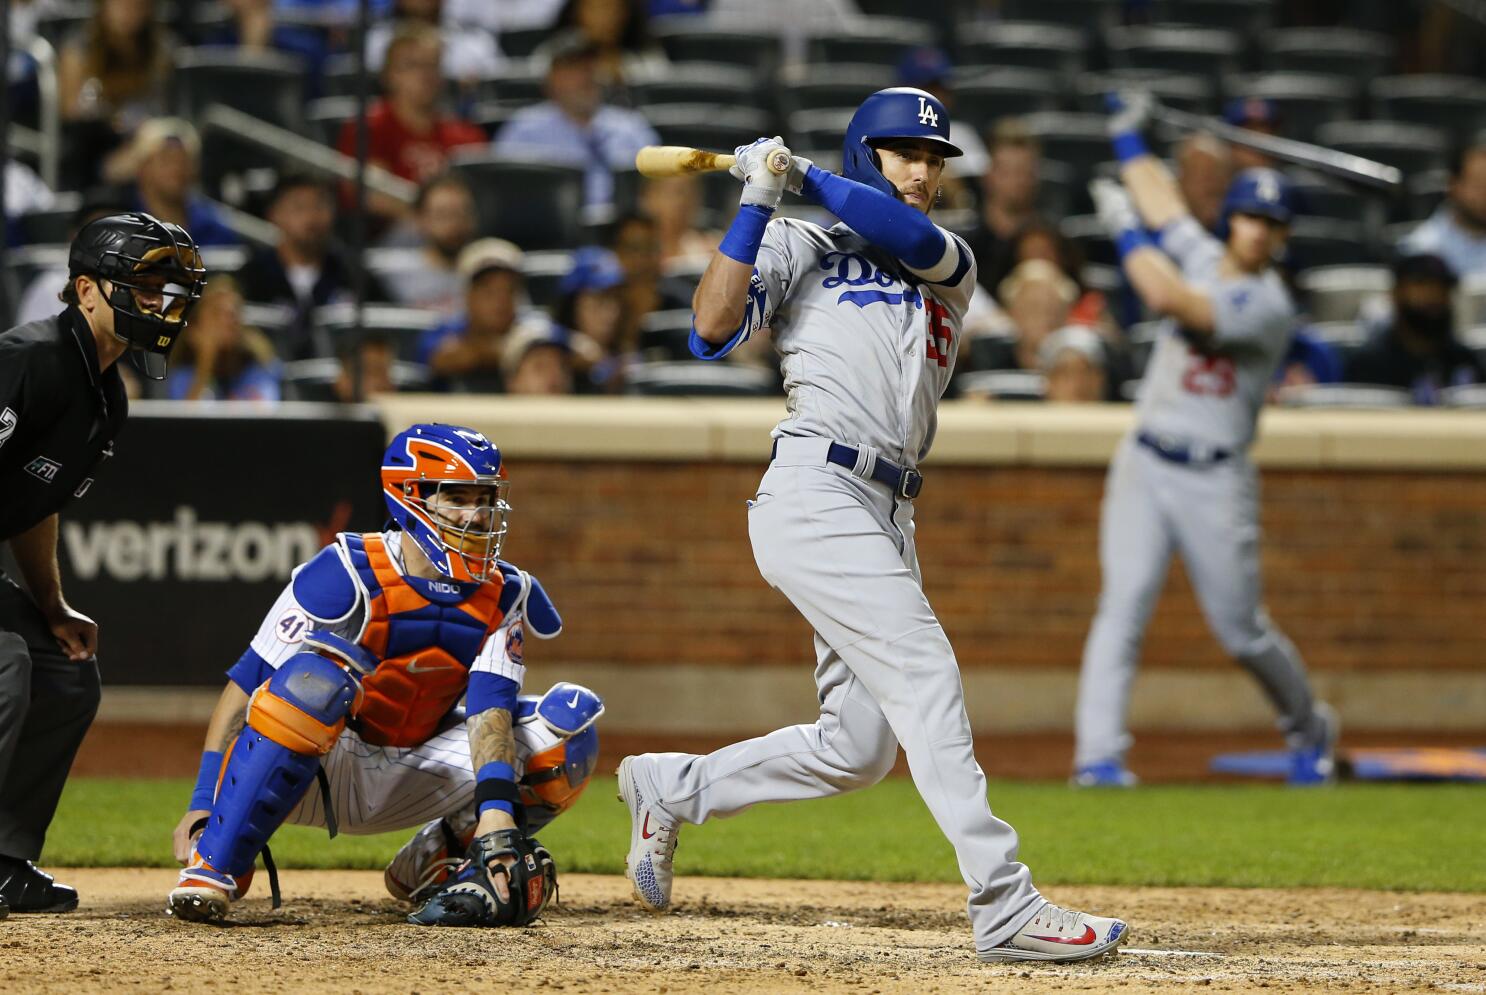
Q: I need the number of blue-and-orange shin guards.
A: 2